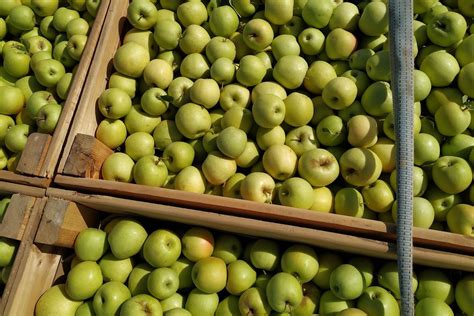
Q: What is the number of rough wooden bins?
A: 4